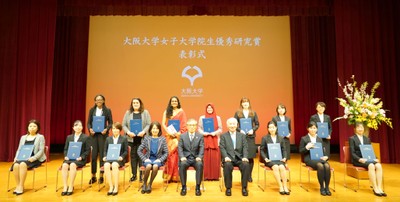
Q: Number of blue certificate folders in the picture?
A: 13